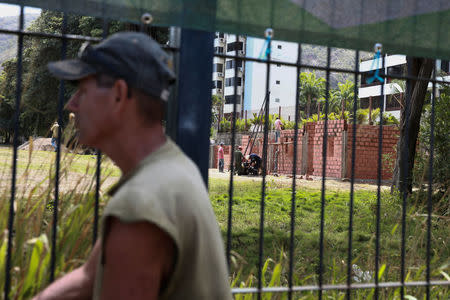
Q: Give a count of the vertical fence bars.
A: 11